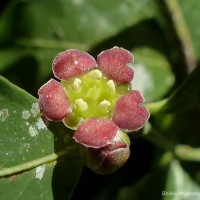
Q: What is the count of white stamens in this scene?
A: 5